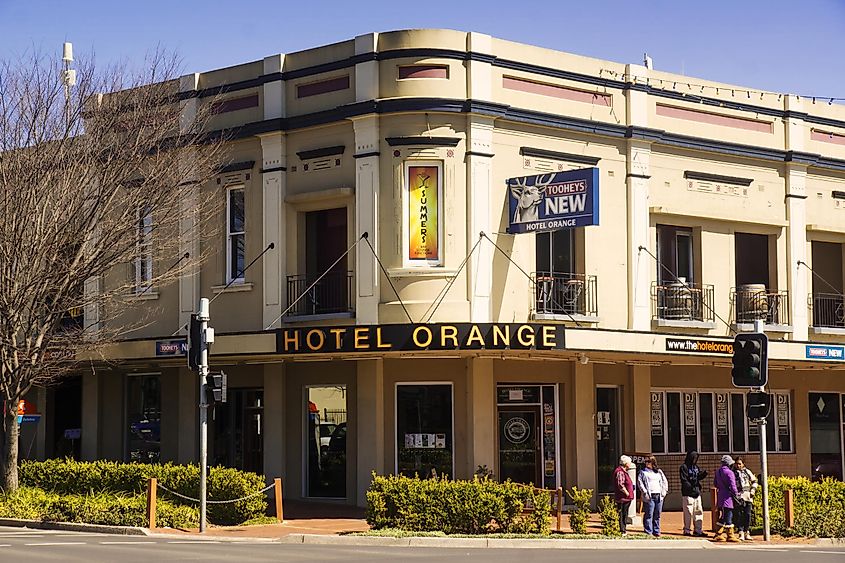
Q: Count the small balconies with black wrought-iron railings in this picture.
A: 5